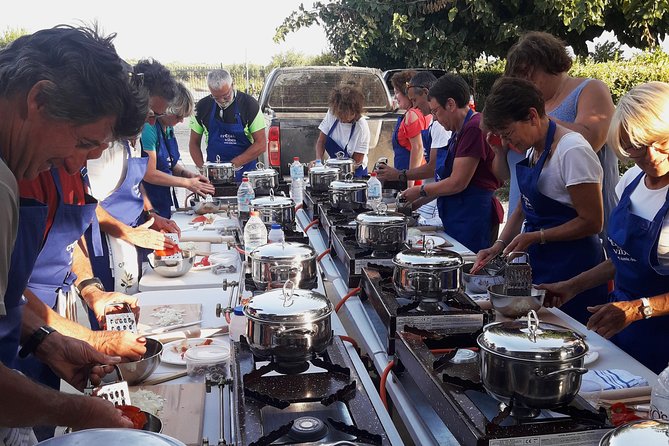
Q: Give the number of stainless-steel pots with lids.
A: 12